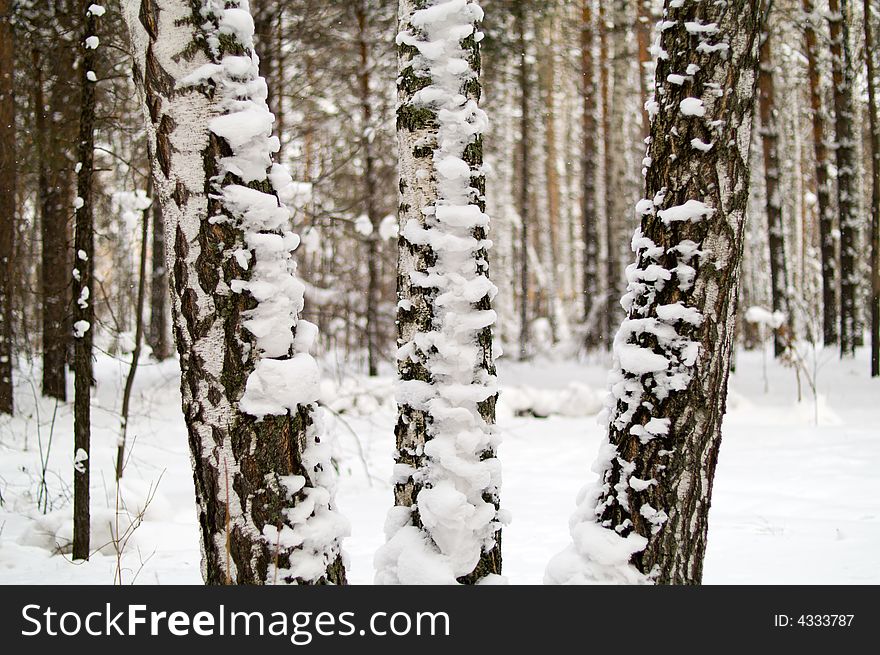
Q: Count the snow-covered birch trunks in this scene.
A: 3